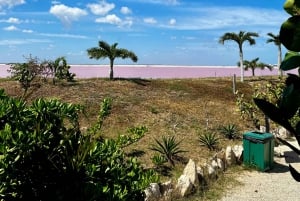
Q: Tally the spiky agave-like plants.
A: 3